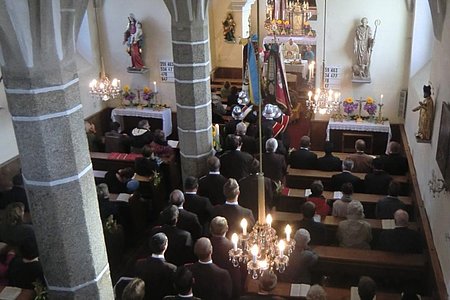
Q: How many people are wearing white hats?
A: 4